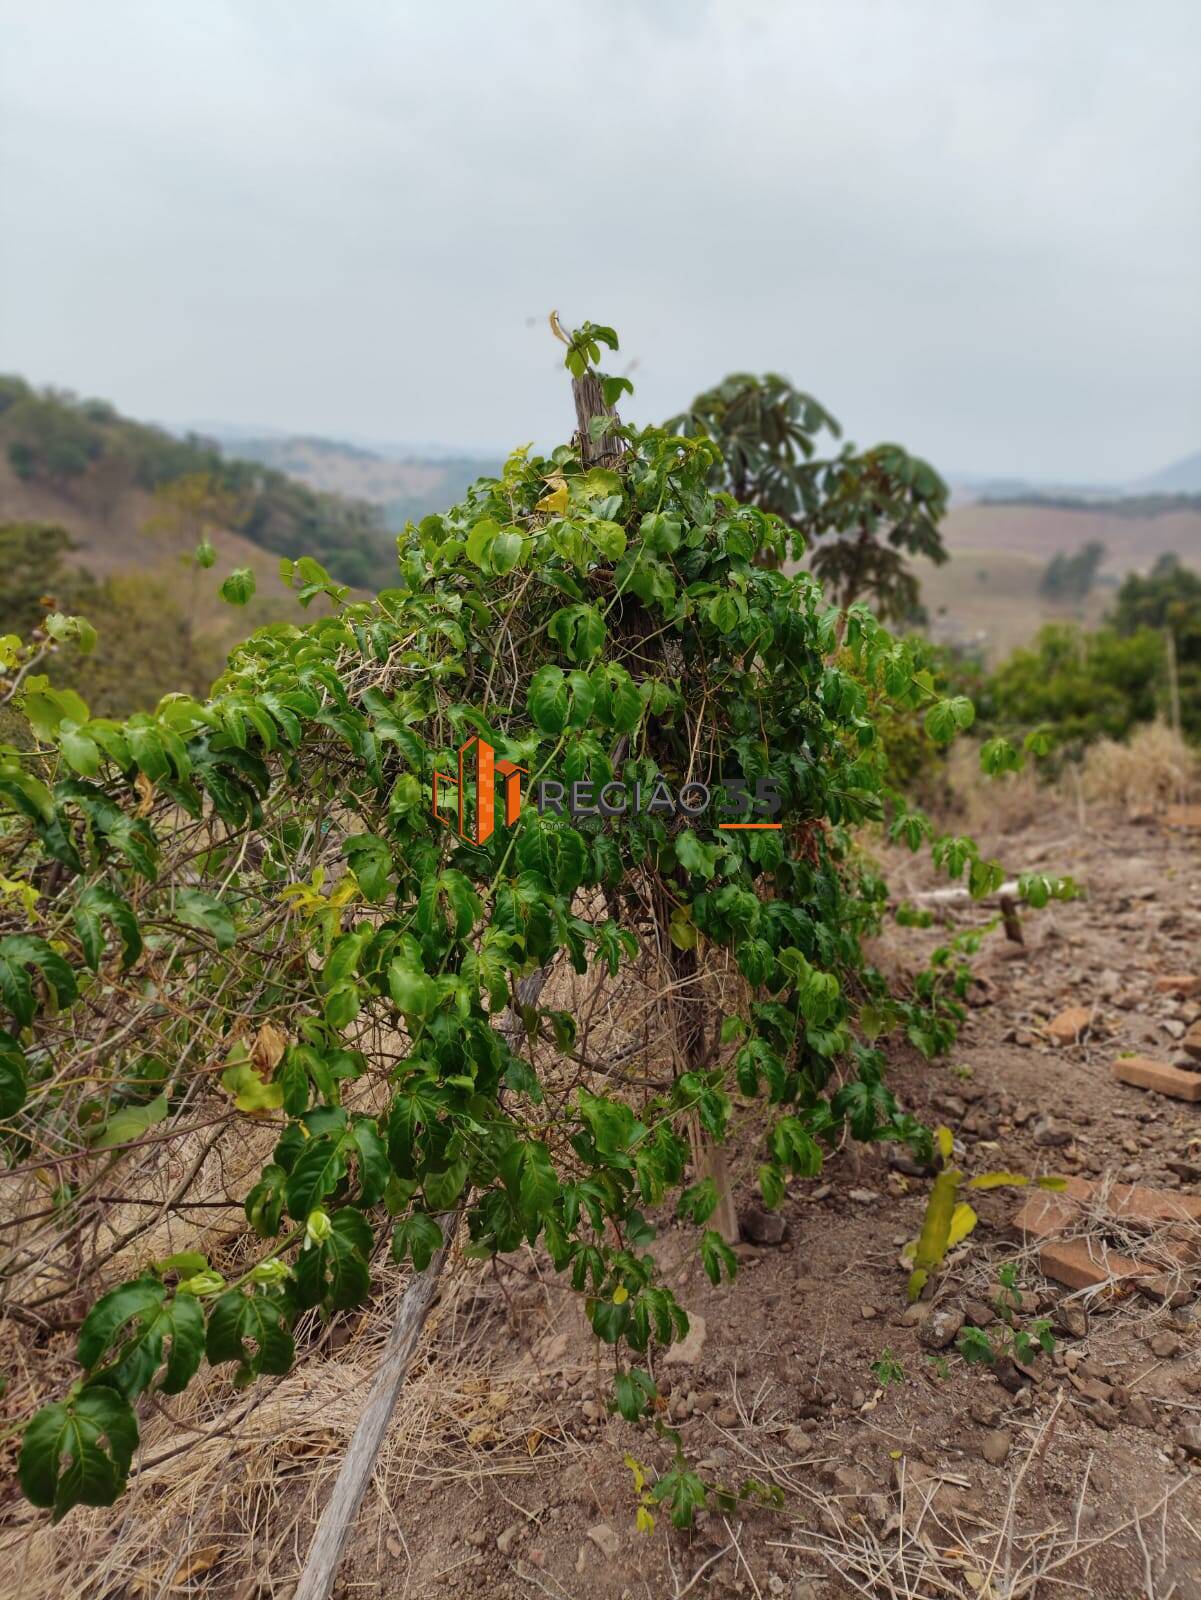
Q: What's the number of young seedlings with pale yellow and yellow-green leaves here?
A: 1